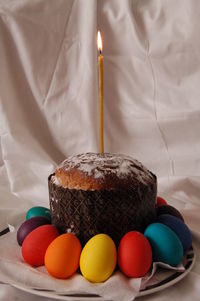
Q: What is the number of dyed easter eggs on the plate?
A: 10